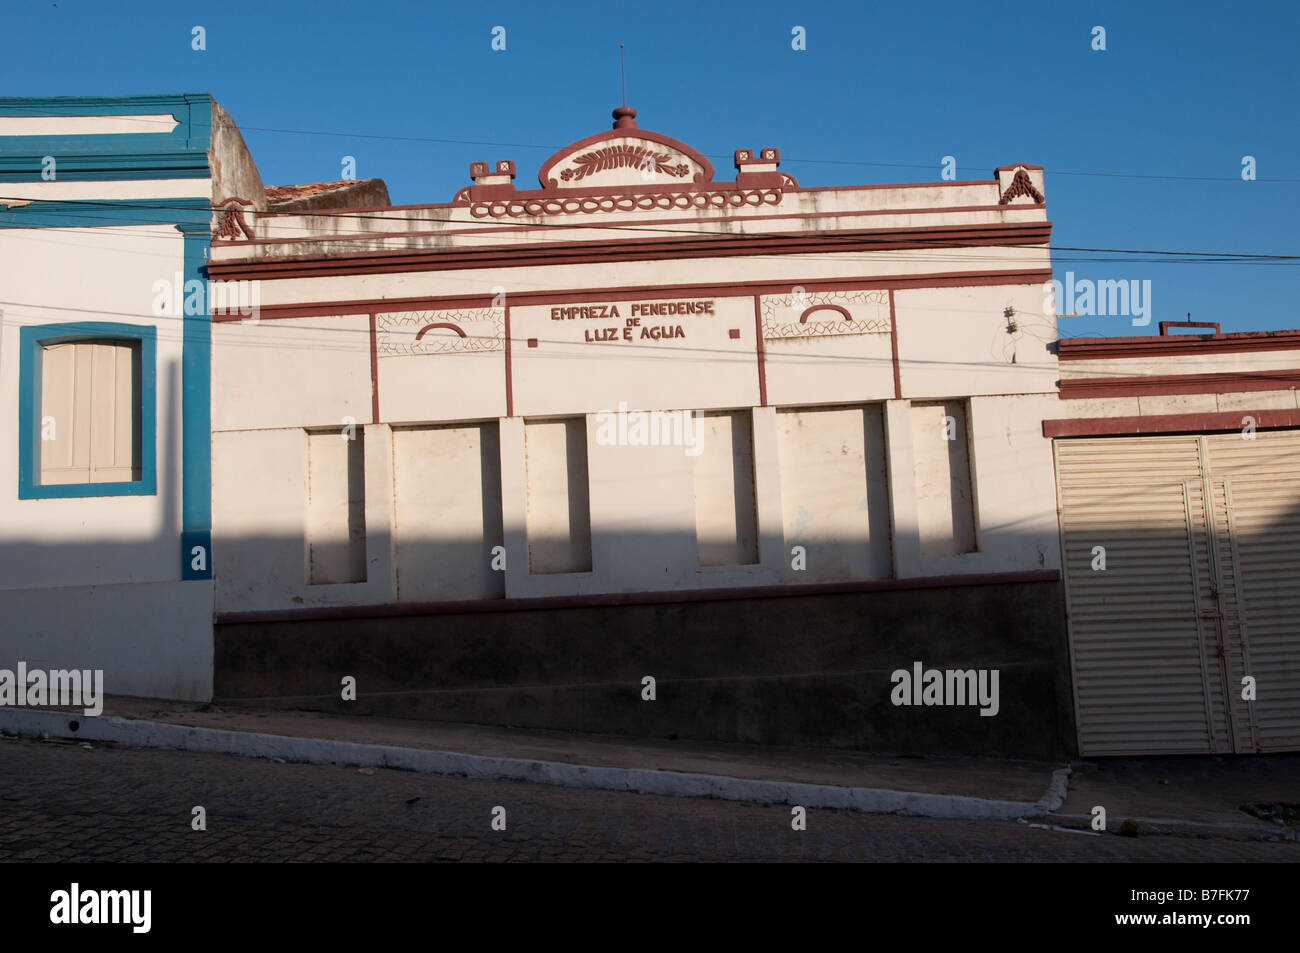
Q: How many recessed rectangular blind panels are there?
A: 6